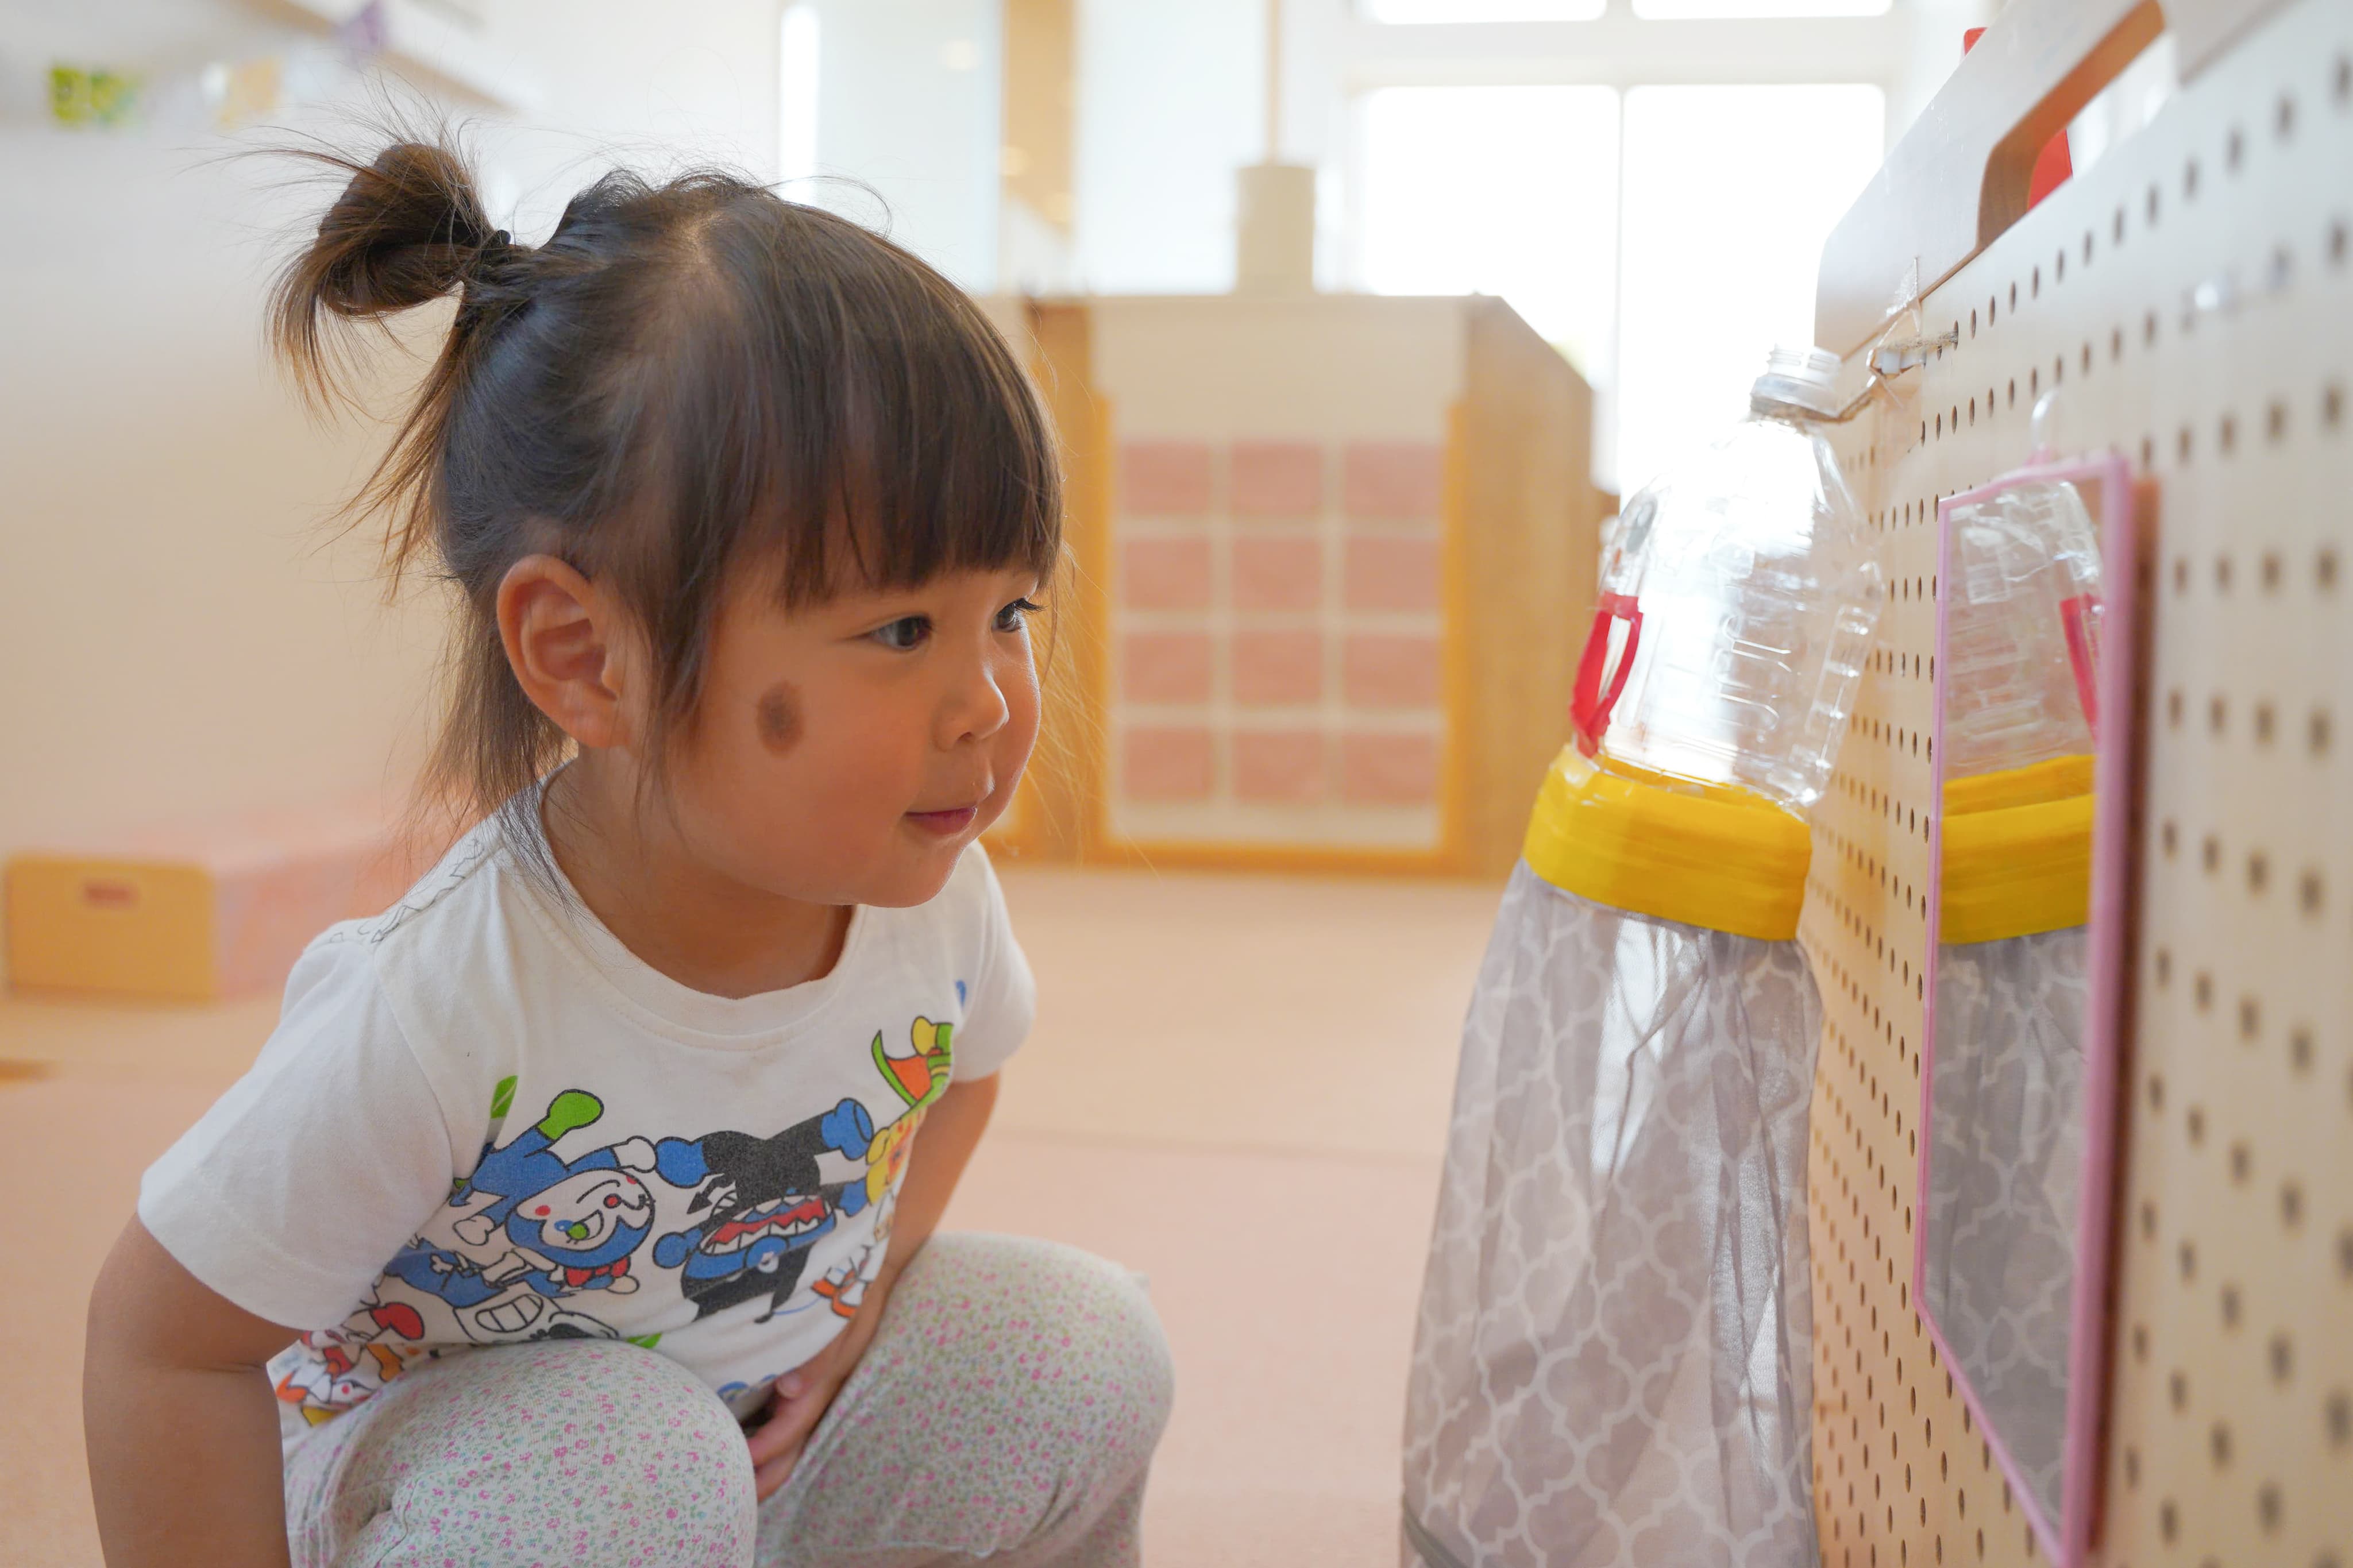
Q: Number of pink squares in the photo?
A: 12